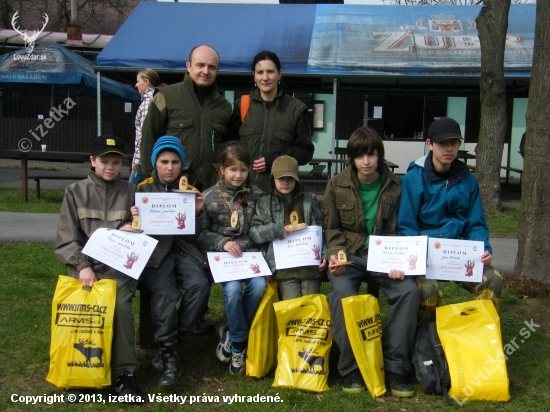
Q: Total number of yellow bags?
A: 5